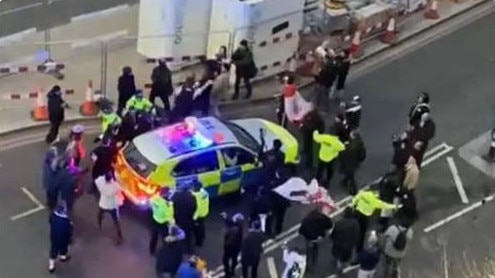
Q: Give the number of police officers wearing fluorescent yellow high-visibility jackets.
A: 6